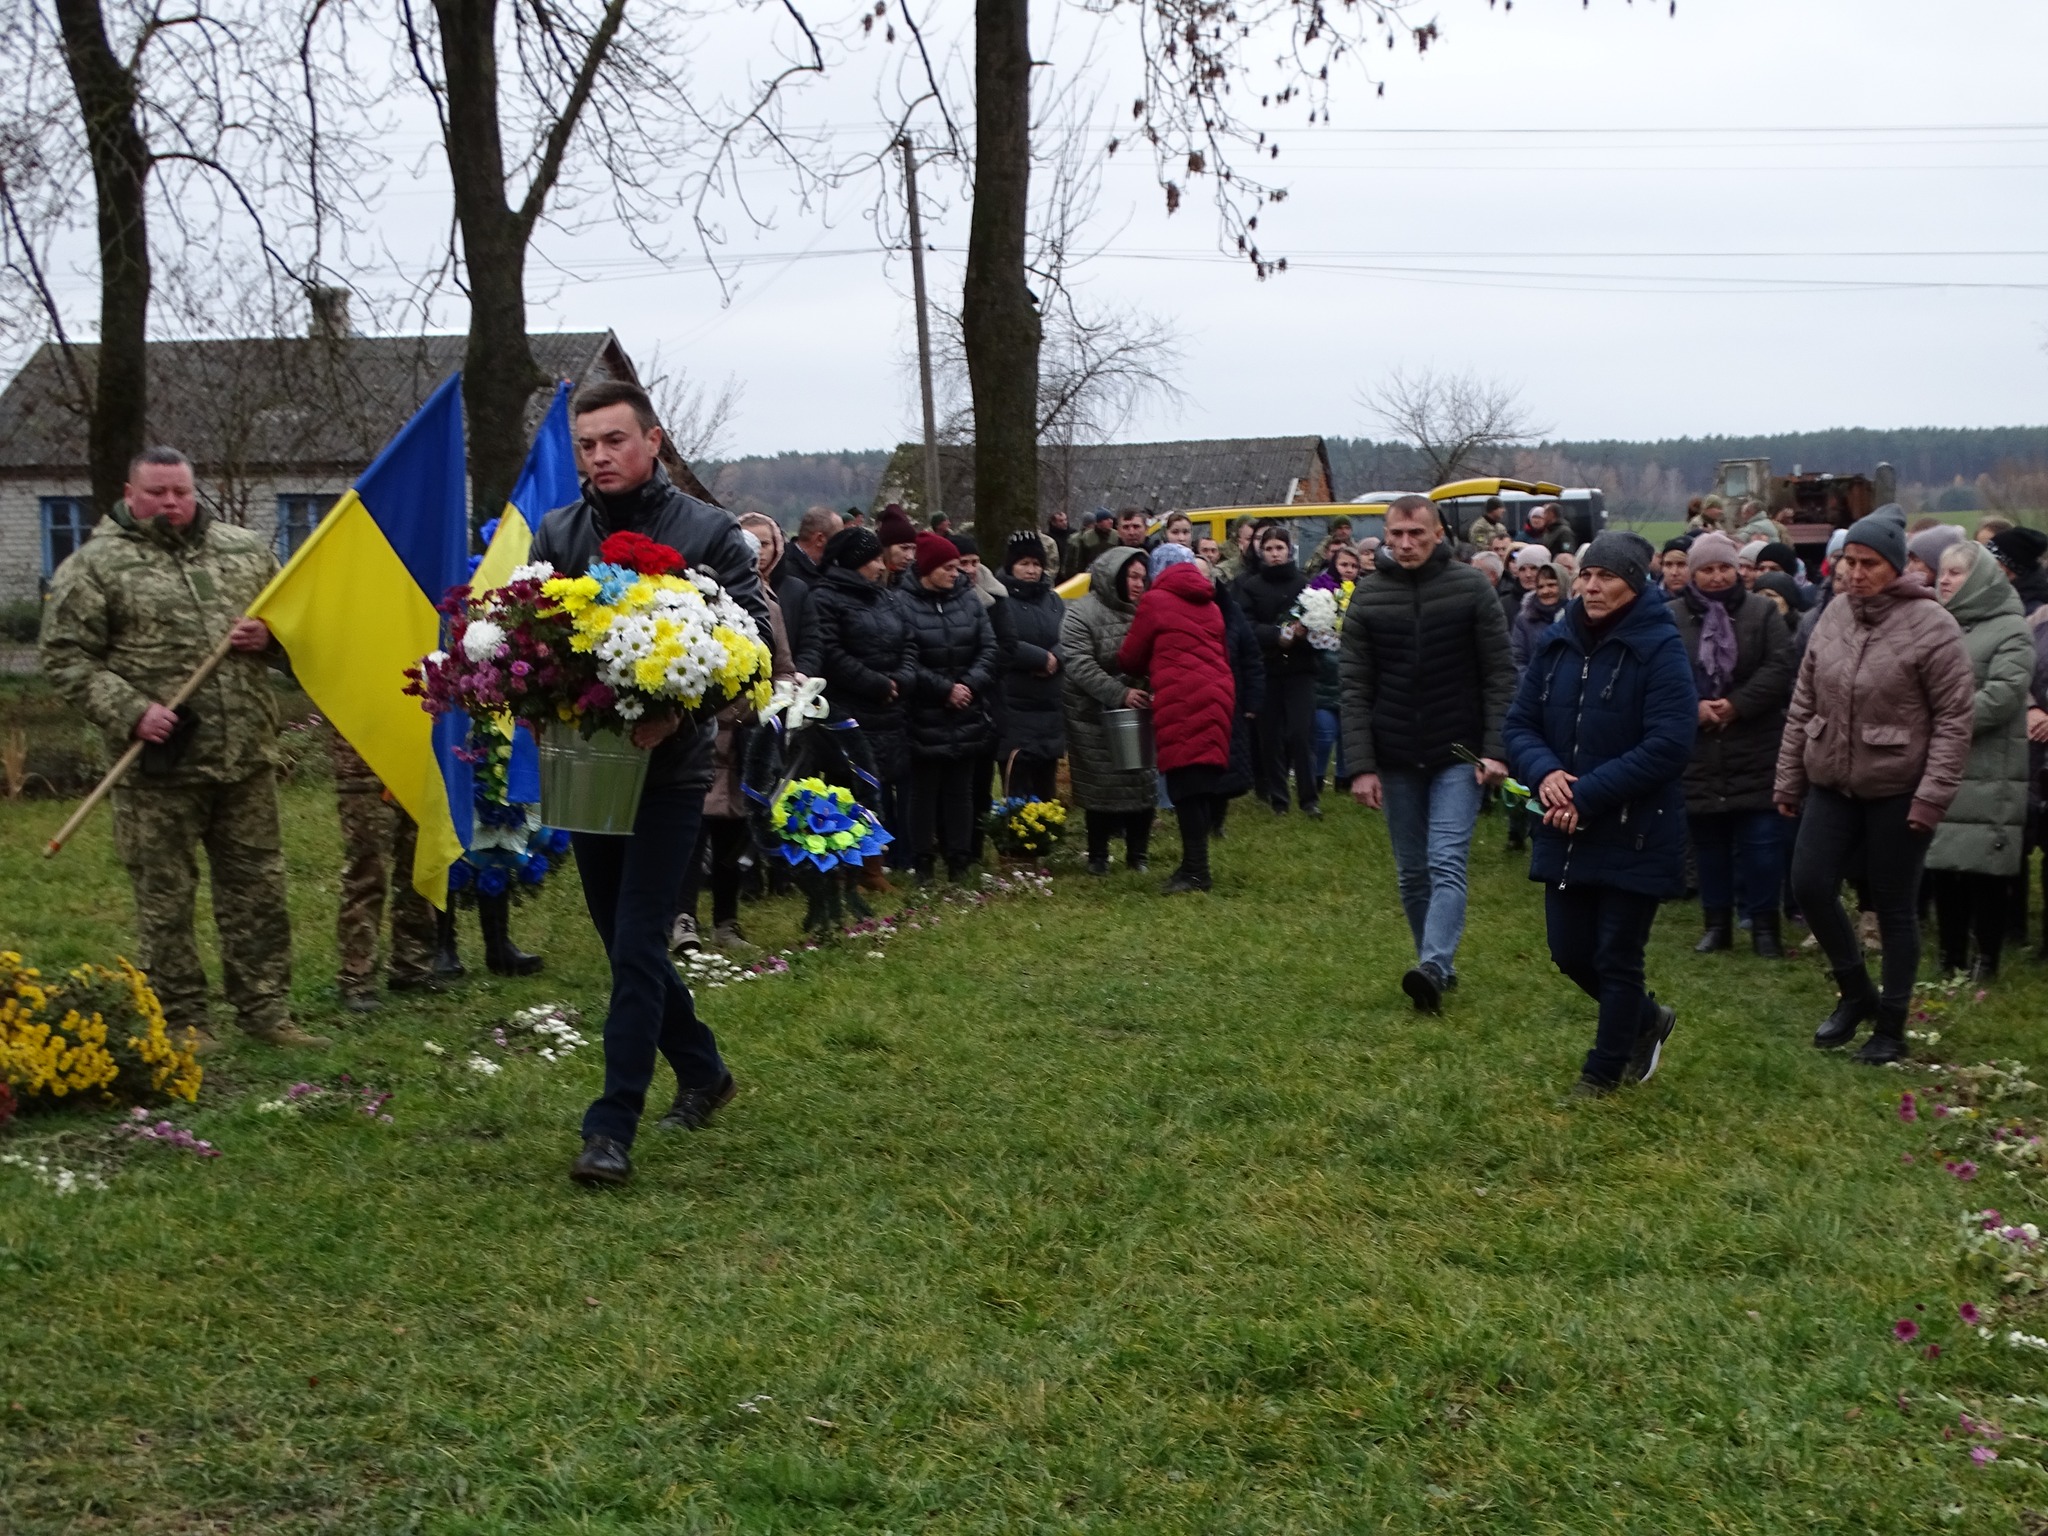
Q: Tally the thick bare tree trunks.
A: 3